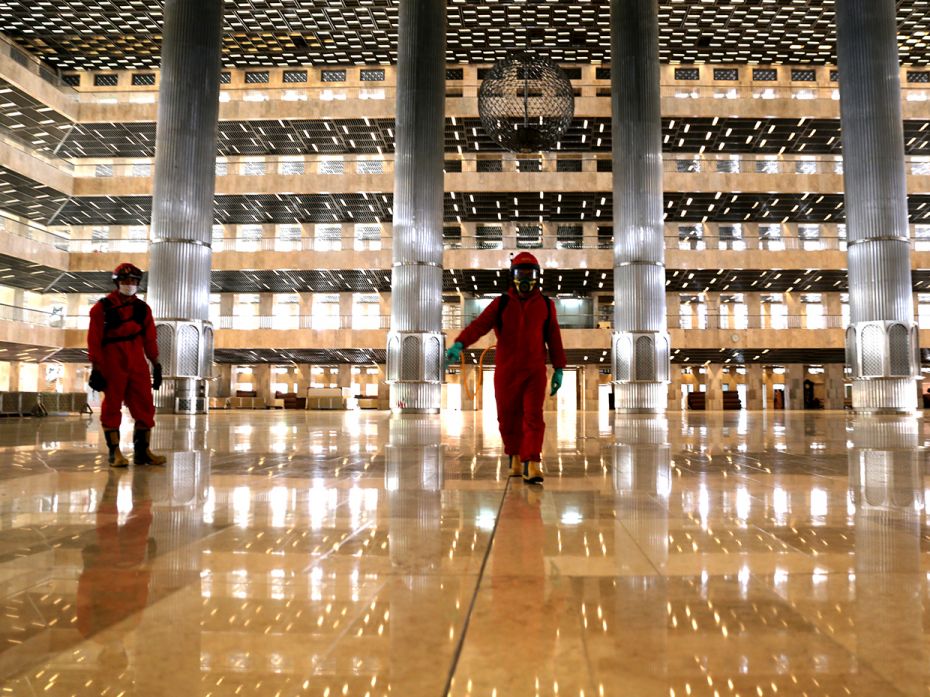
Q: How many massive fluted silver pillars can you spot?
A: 4